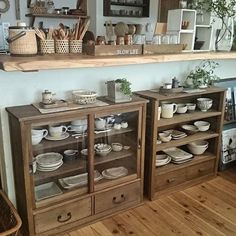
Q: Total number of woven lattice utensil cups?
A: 3